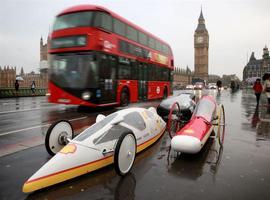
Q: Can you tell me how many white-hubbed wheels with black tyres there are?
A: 2